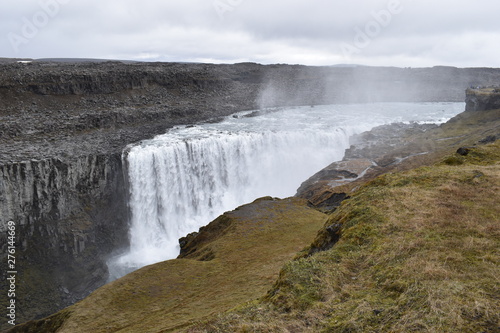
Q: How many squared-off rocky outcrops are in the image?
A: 1